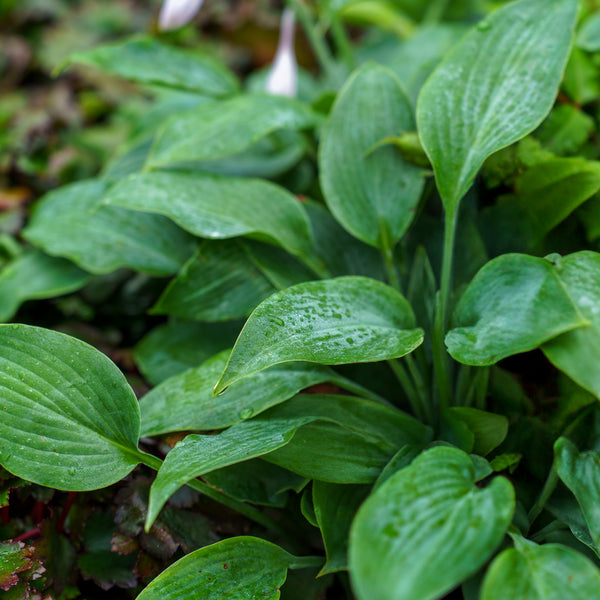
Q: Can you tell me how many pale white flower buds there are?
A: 2